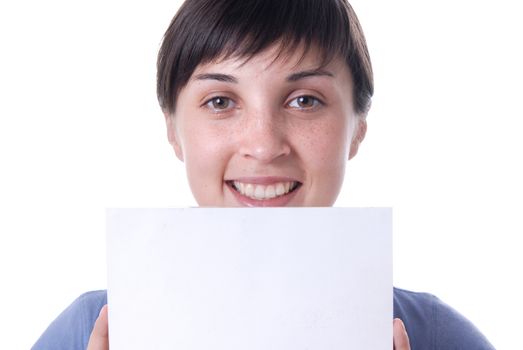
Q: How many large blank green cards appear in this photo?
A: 0